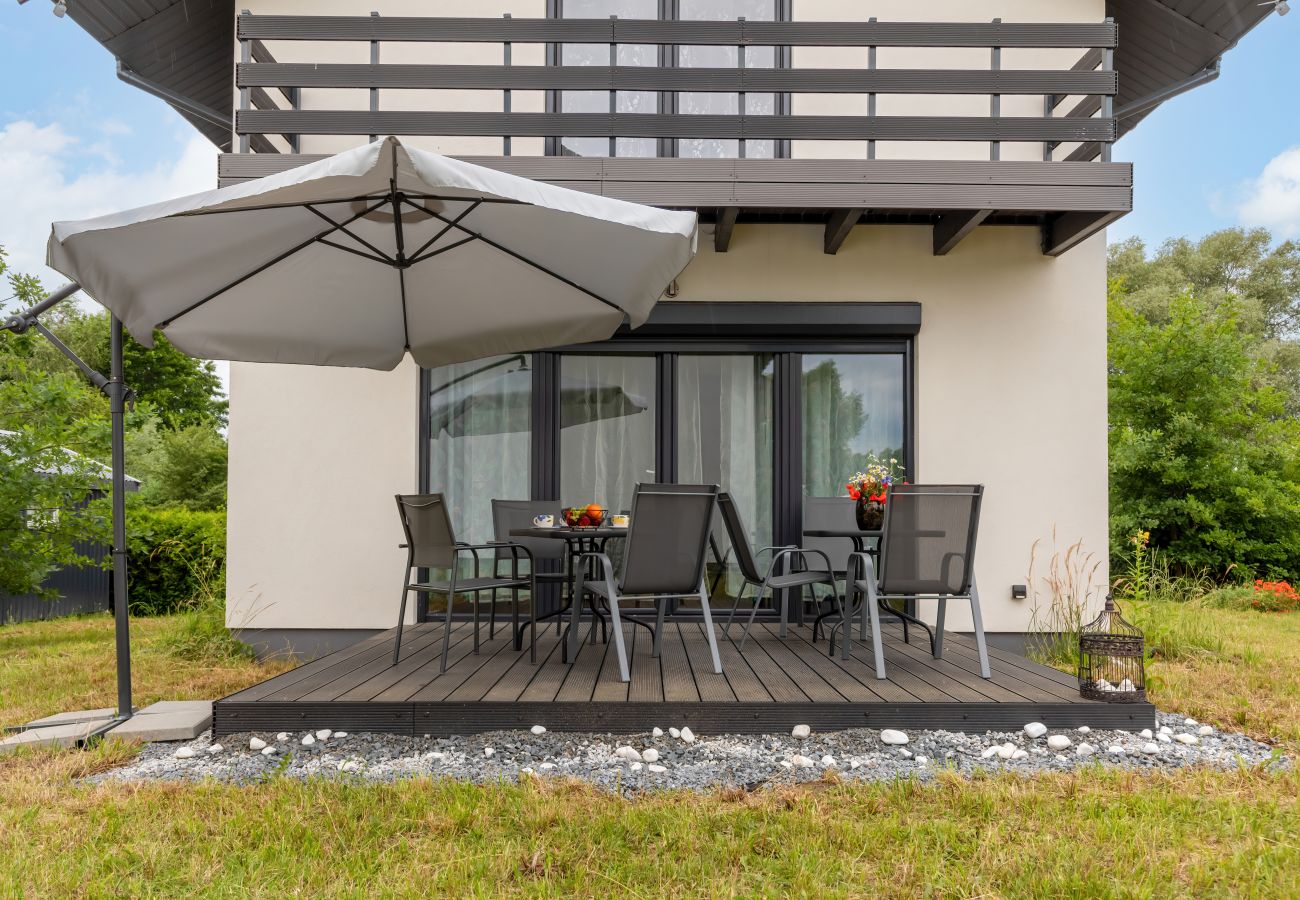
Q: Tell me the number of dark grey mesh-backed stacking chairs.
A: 6